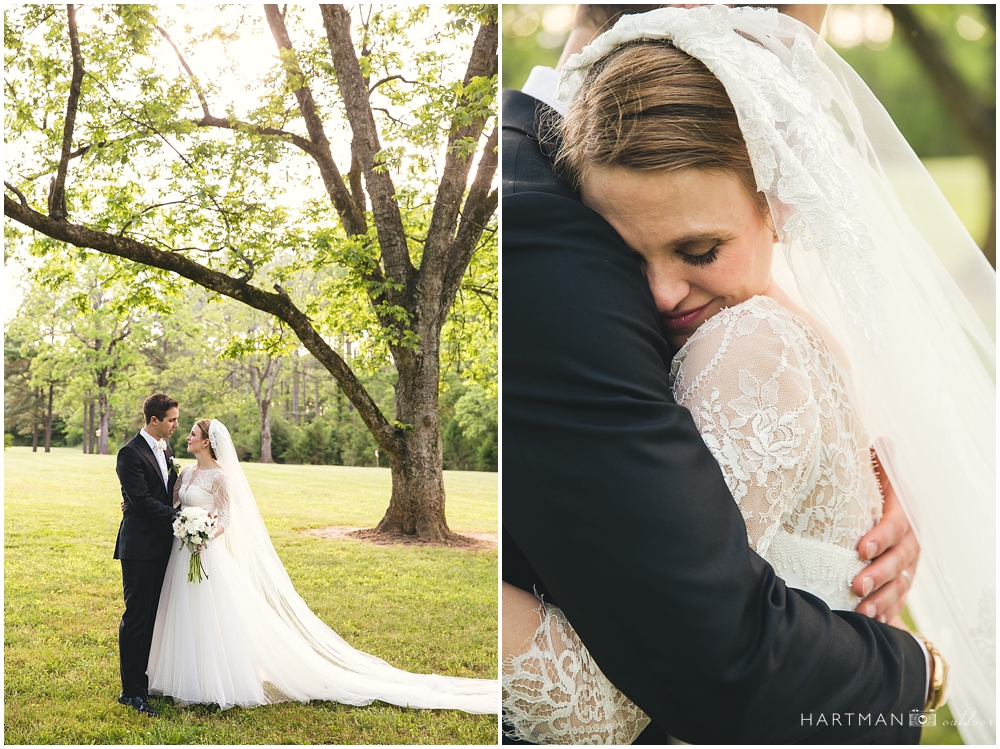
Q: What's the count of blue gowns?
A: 0